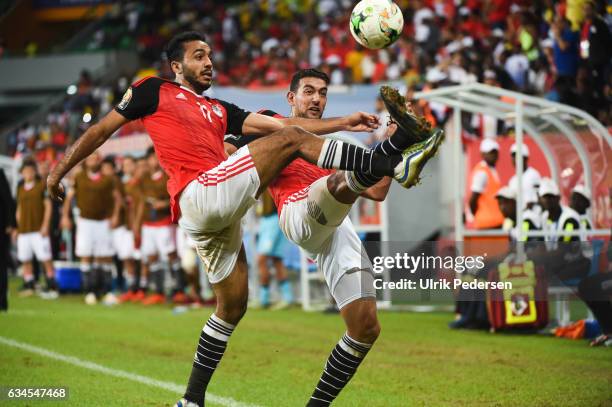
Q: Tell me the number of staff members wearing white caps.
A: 5